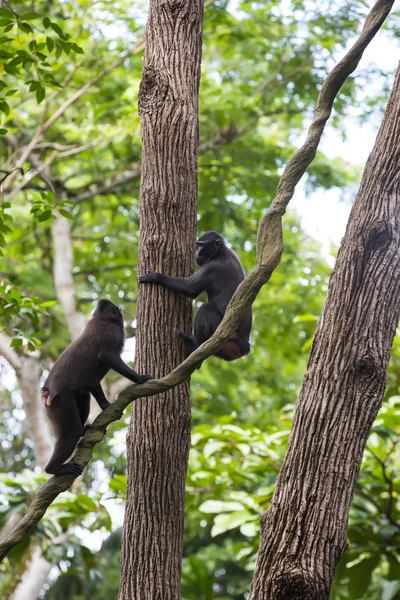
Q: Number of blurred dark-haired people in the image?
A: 0